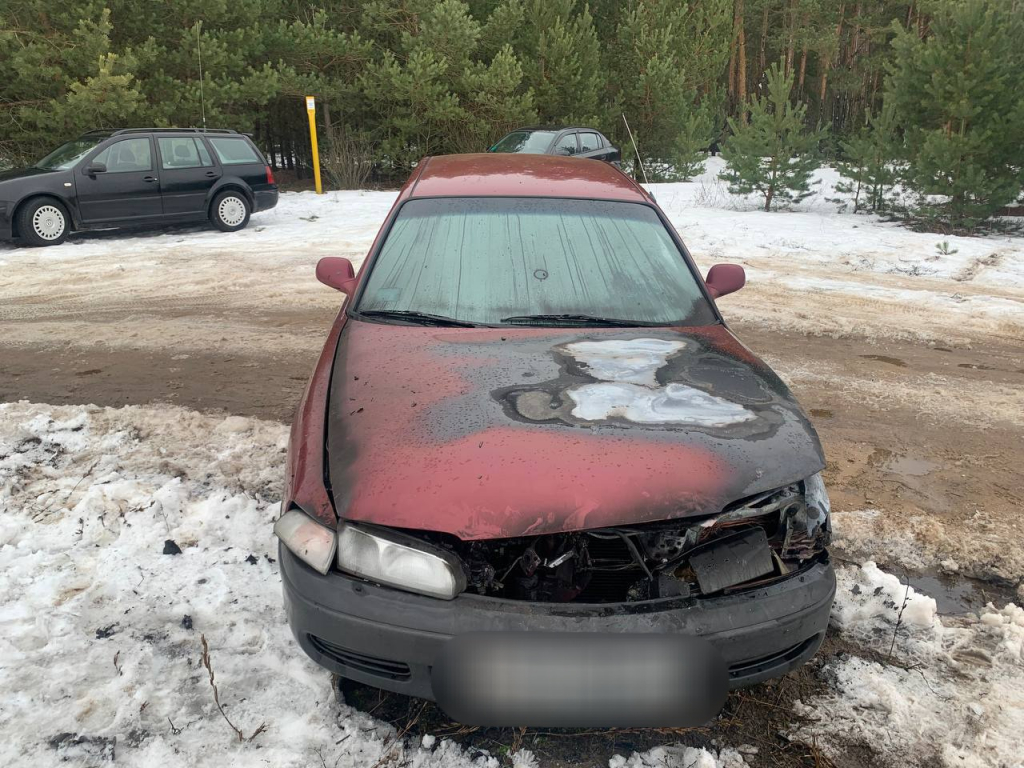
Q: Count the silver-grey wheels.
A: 2